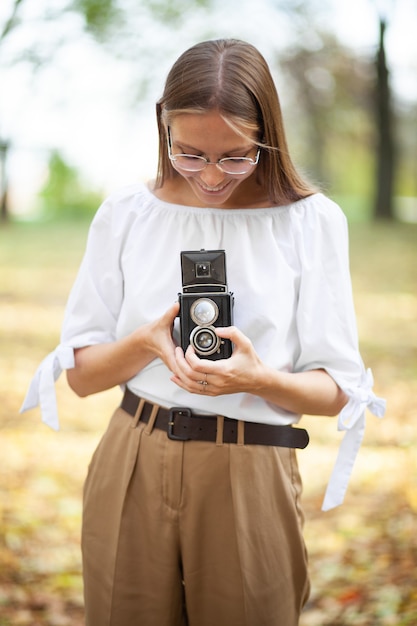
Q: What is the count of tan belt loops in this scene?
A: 4